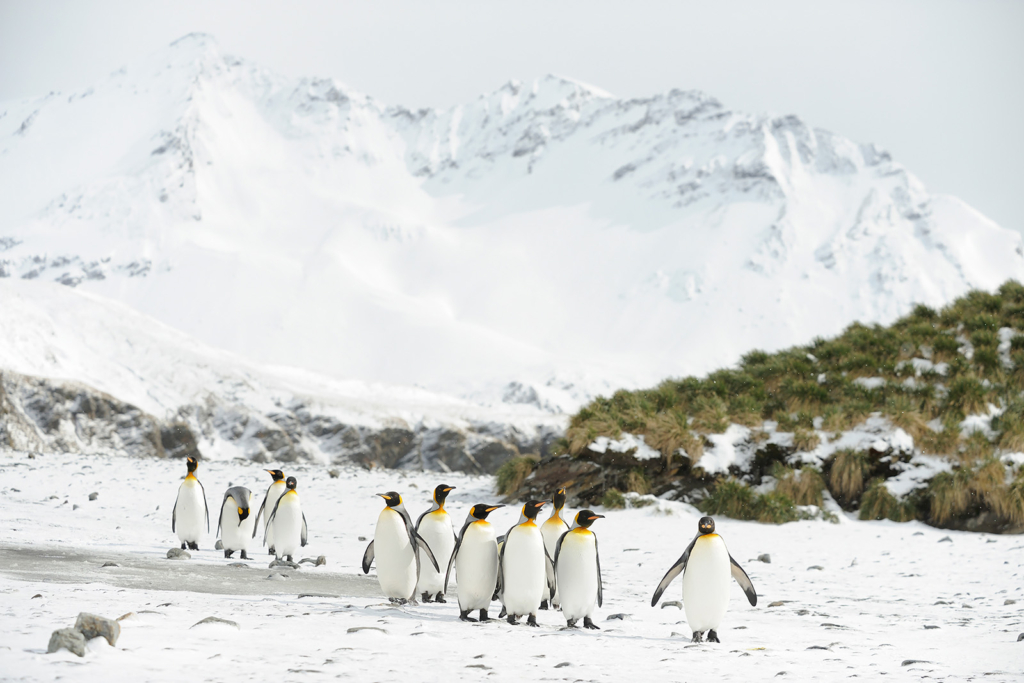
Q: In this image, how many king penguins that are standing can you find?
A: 11